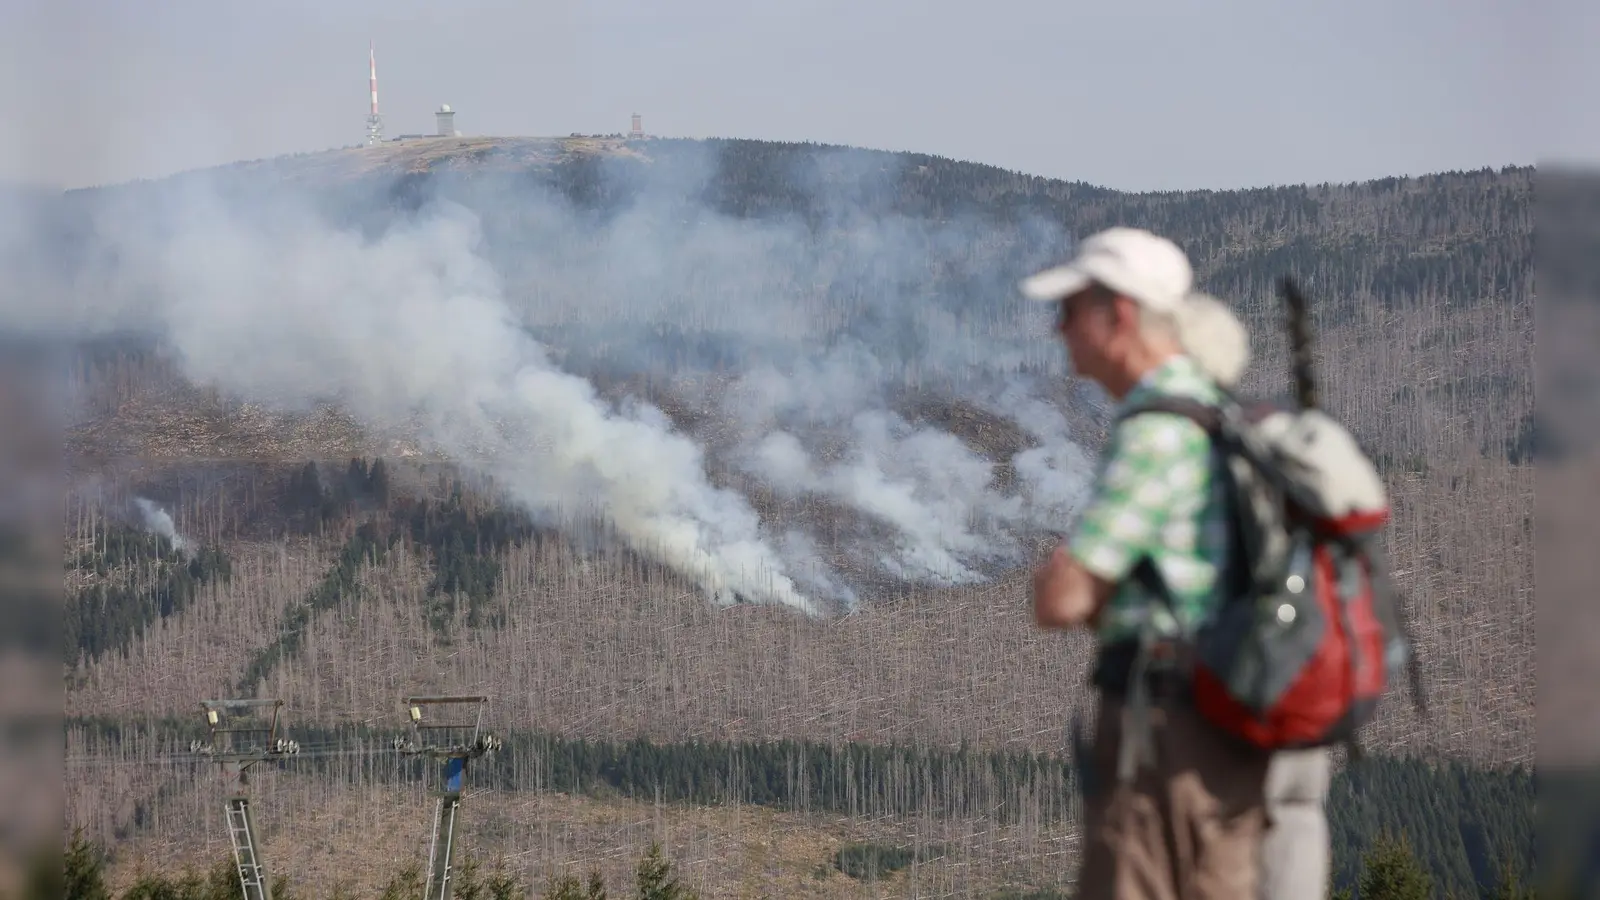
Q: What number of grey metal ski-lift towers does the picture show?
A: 2